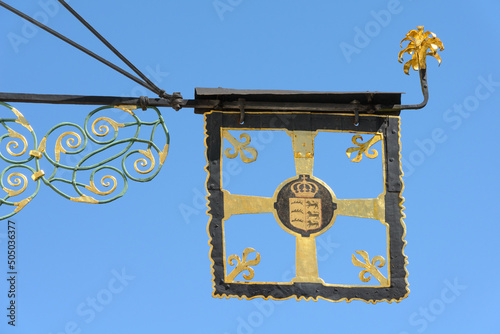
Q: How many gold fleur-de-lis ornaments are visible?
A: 4